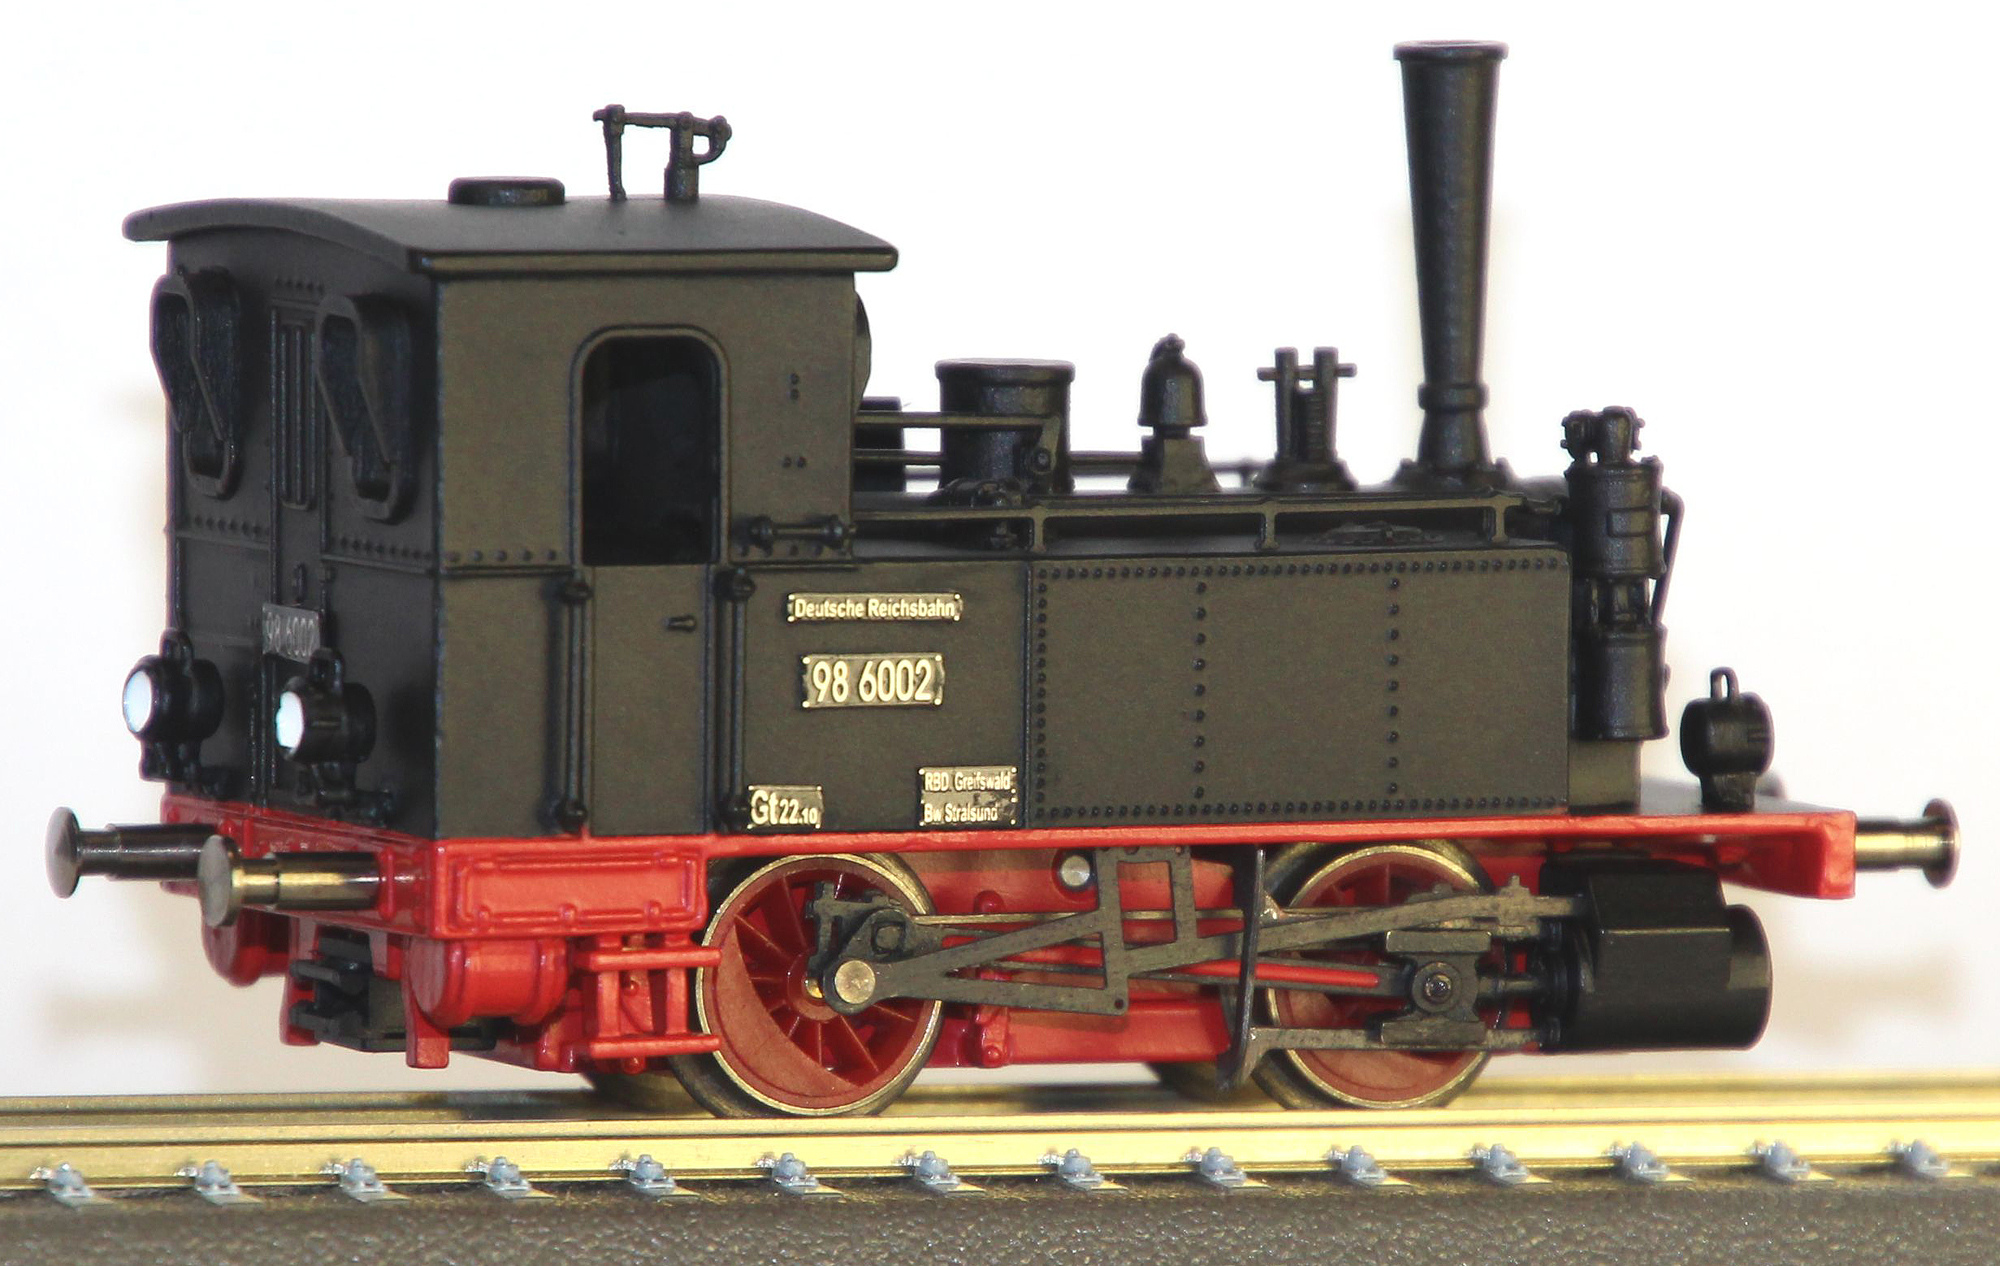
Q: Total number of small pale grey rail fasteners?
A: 14